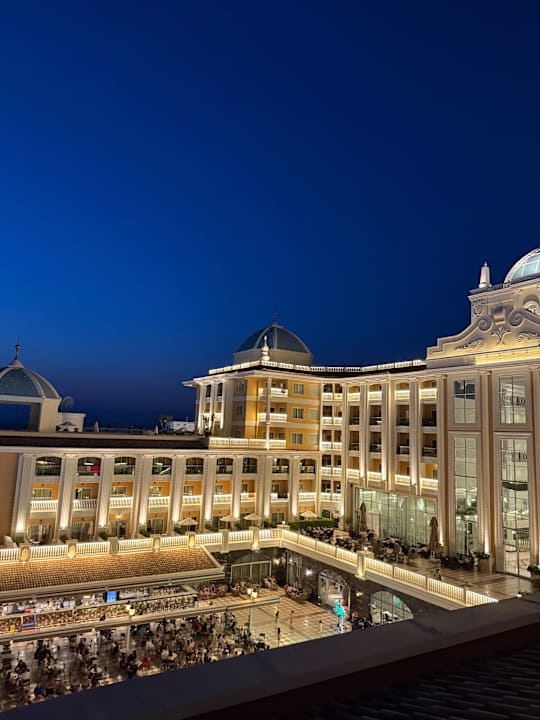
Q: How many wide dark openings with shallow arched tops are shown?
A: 9